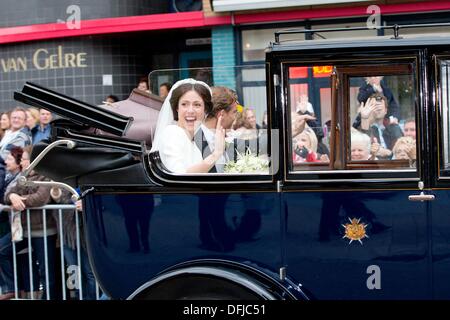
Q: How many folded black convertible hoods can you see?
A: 1